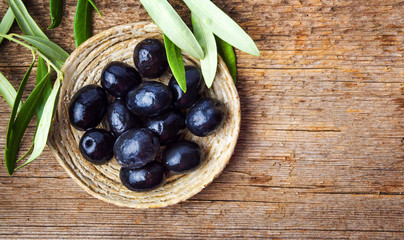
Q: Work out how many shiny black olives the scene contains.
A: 12